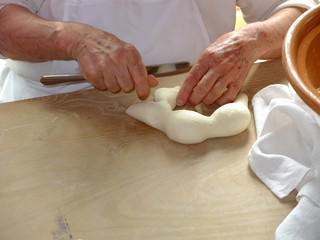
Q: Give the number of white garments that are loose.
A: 1